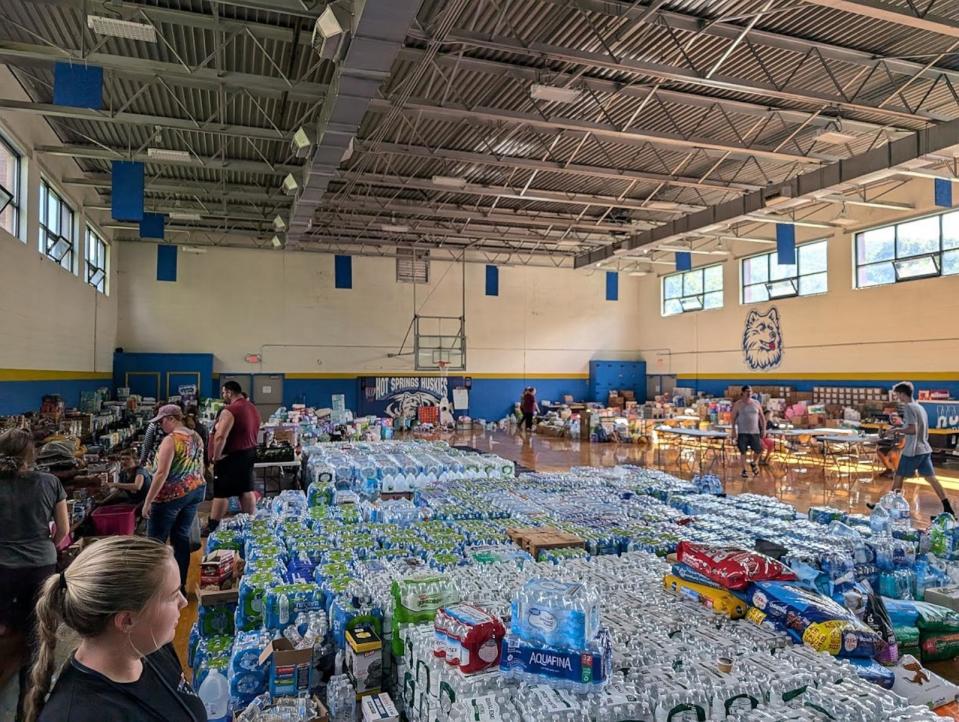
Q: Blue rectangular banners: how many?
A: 10